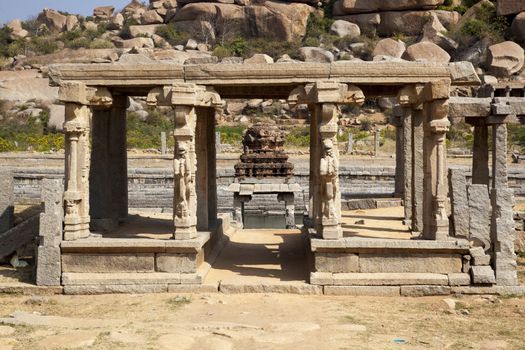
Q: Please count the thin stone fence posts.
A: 4